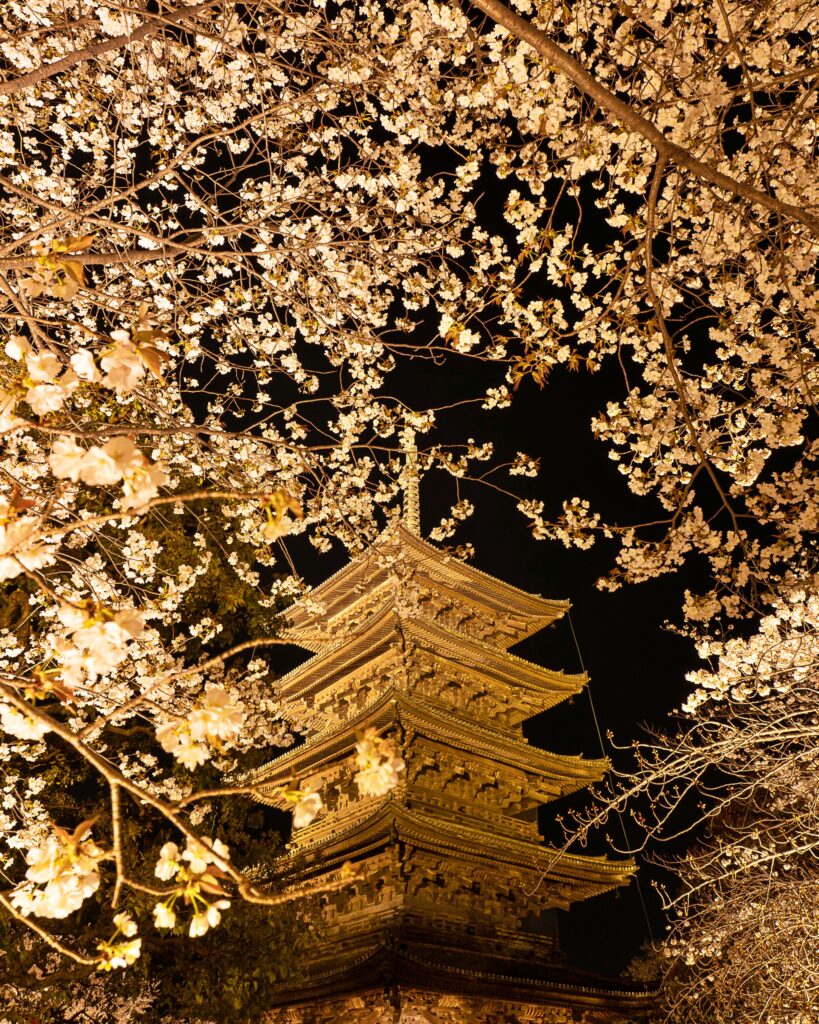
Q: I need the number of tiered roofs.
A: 5